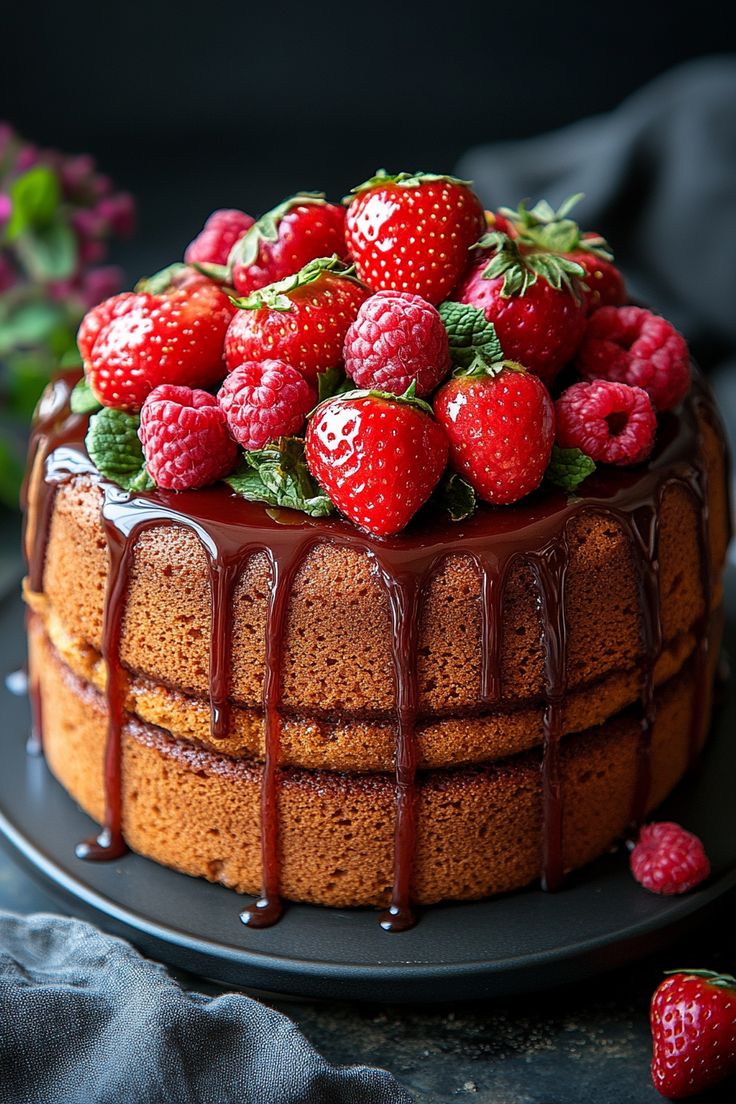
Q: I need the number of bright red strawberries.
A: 9